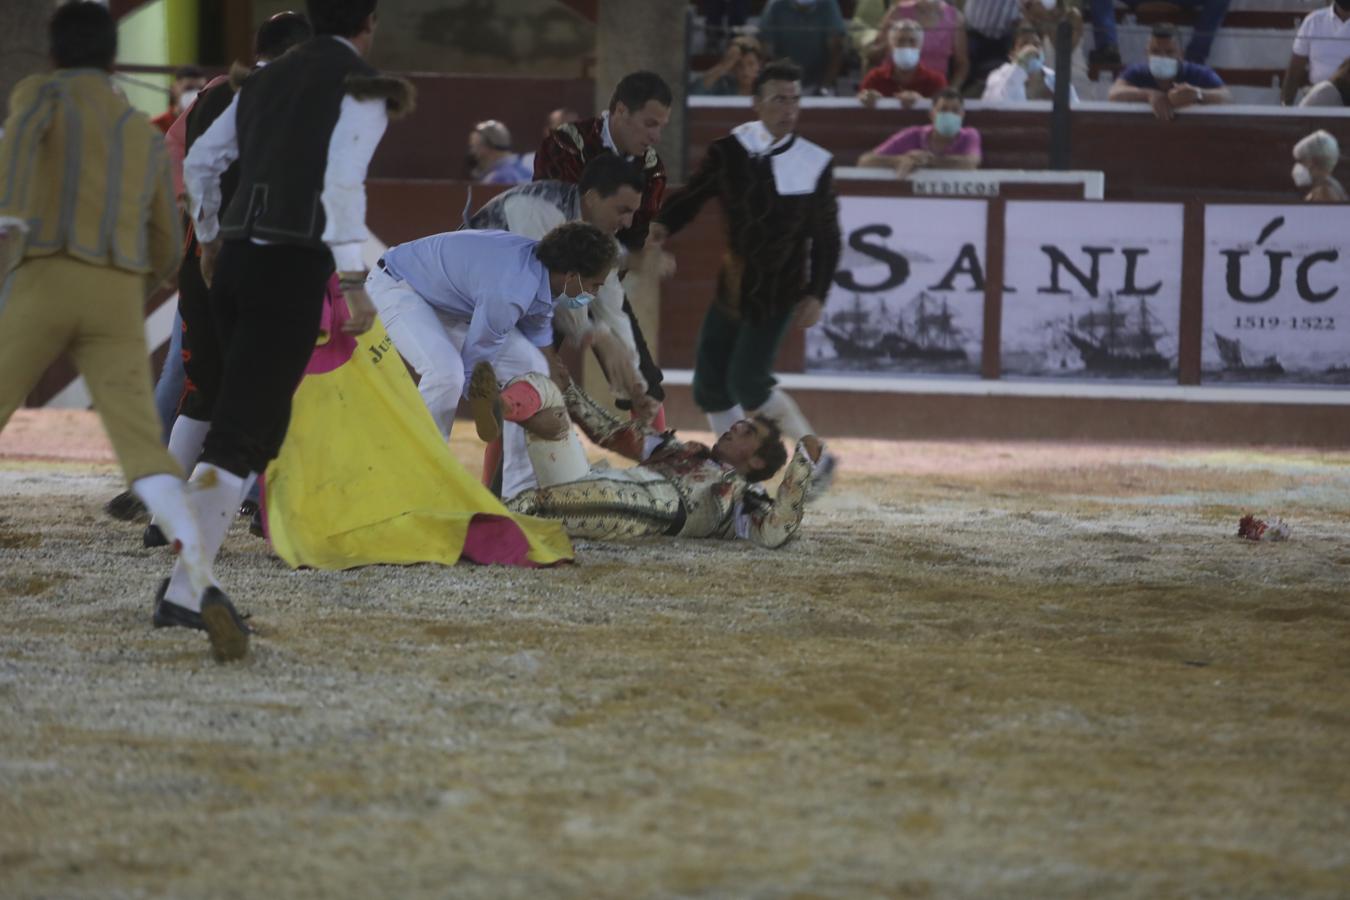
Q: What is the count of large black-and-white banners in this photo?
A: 3